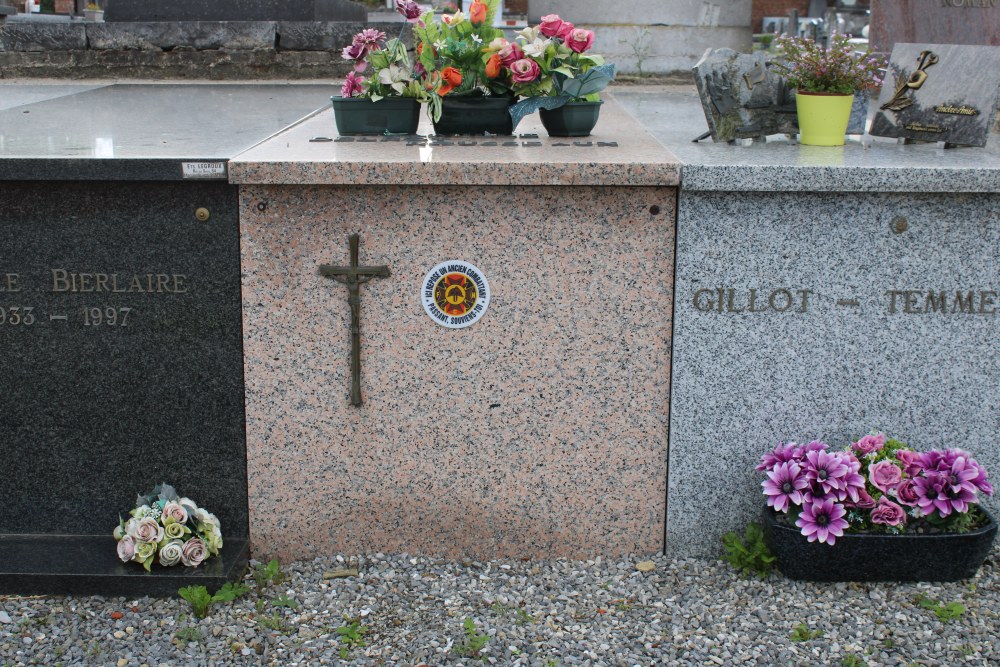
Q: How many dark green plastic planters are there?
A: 3